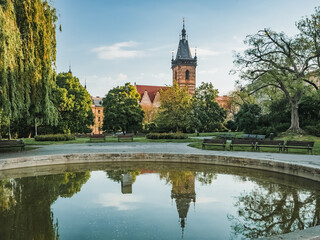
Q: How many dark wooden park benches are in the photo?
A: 7